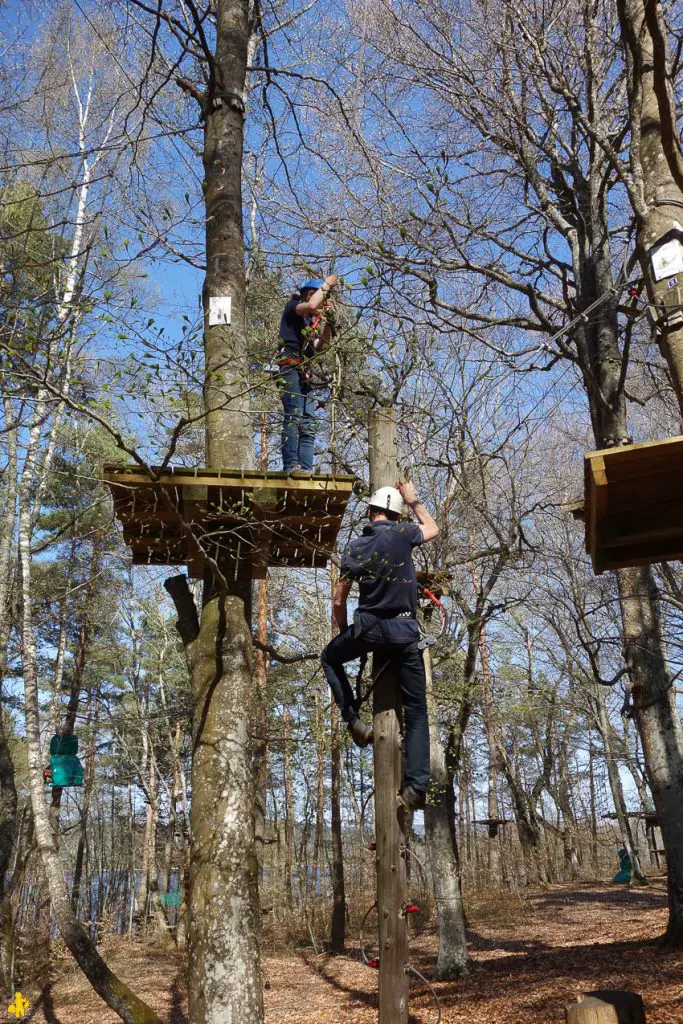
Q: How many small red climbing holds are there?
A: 3